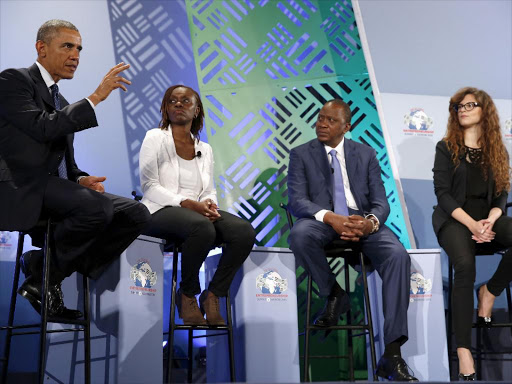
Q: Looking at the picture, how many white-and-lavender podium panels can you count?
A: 3